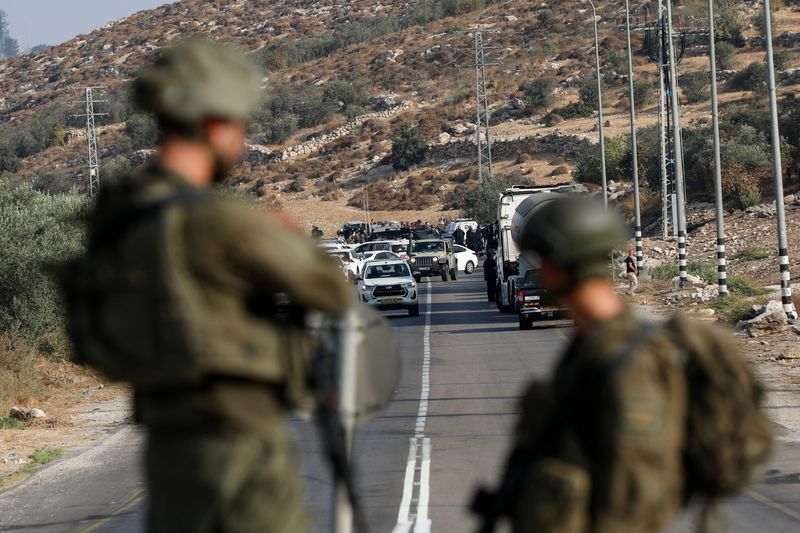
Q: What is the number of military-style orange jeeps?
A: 0